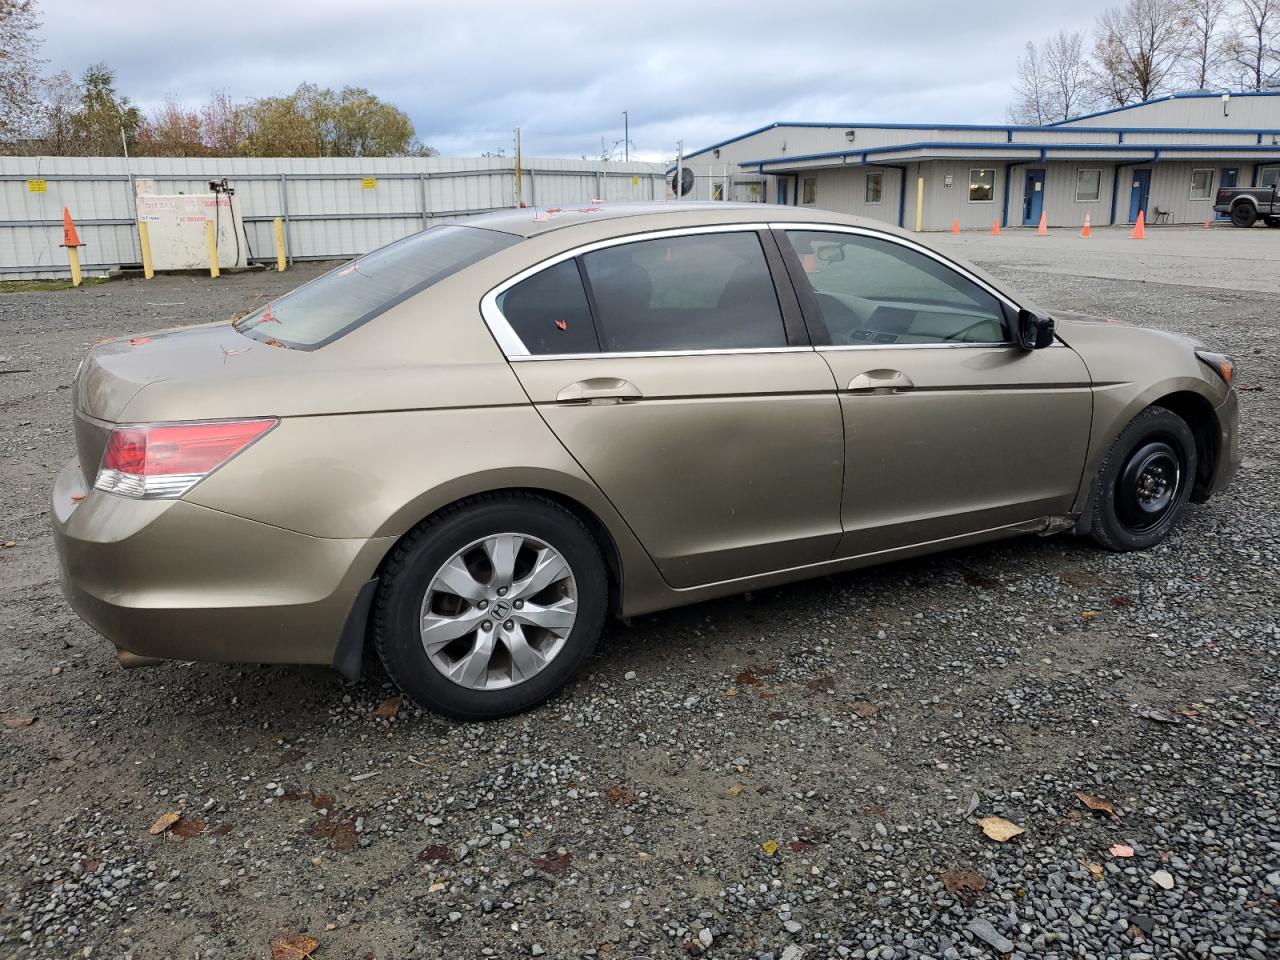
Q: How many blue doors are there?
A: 4